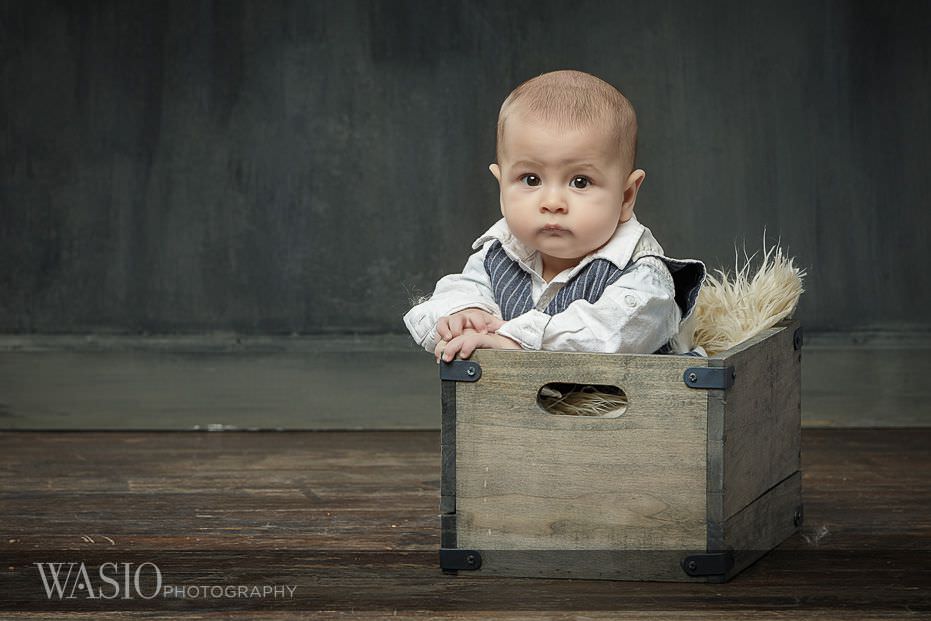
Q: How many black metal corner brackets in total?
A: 6